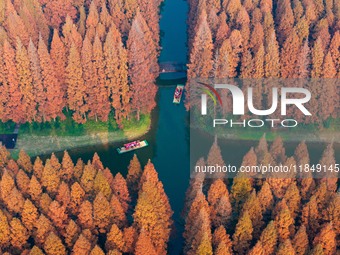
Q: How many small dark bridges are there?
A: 1